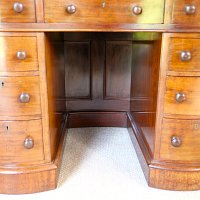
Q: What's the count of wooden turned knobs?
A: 10